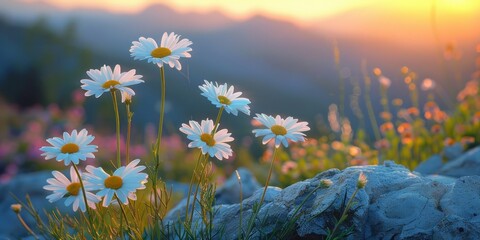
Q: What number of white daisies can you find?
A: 8